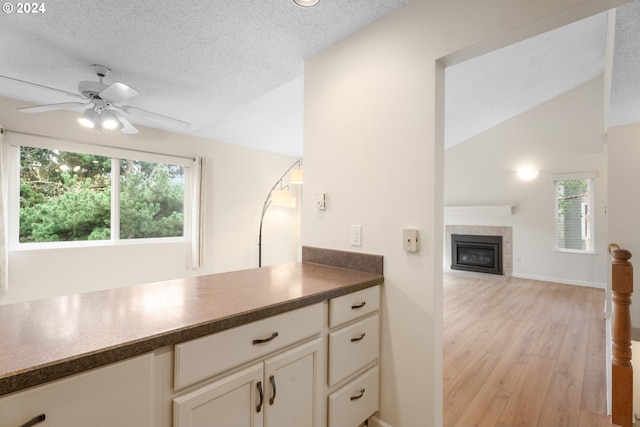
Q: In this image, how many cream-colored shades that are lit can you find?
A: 3